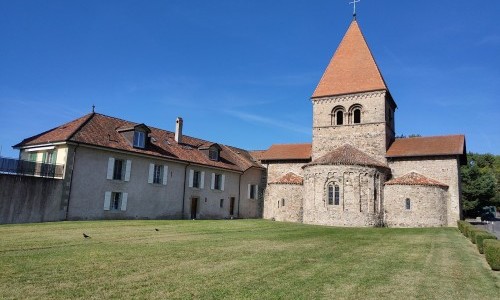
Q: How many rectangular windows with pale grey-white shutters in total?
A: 6